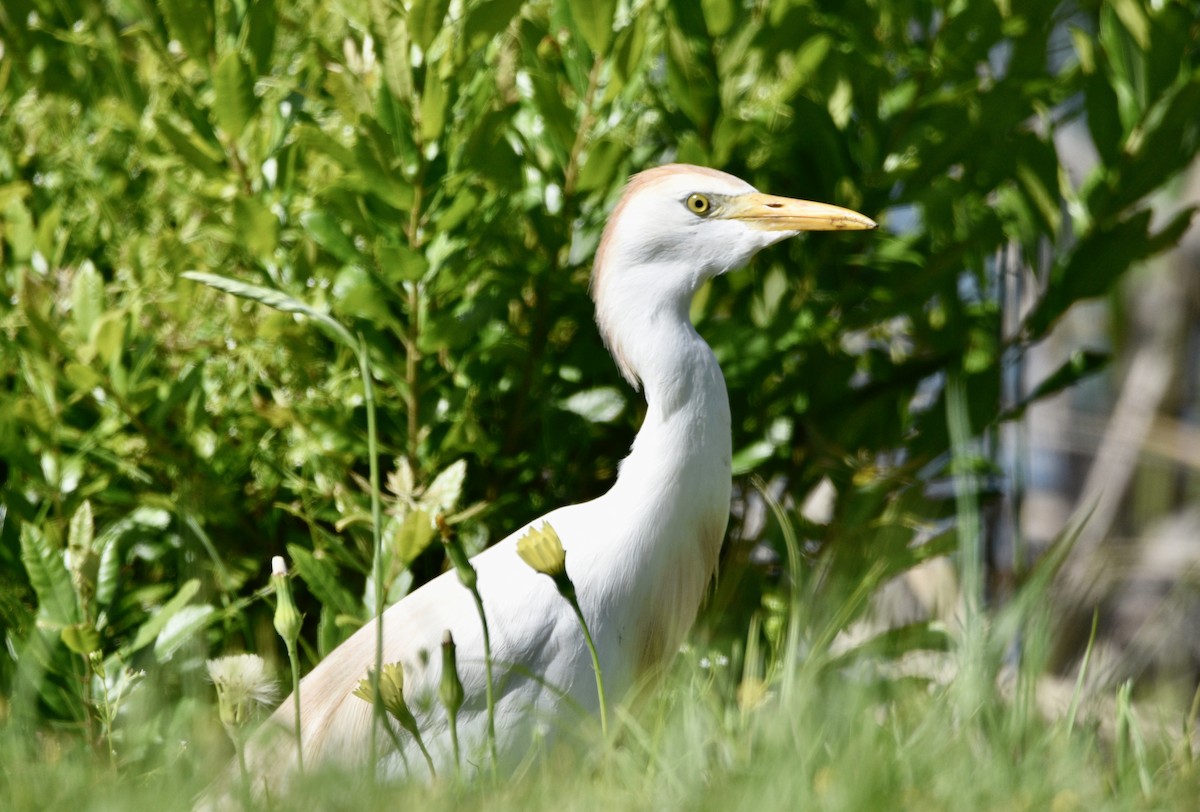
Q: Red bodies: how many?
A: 0